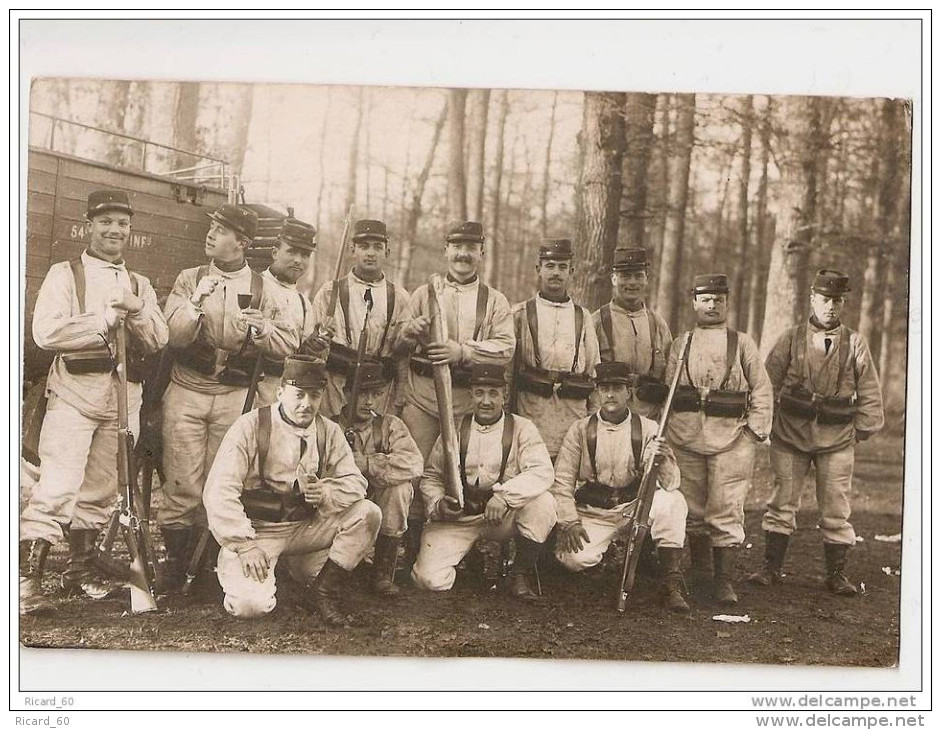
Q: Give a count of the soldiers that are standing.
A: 9